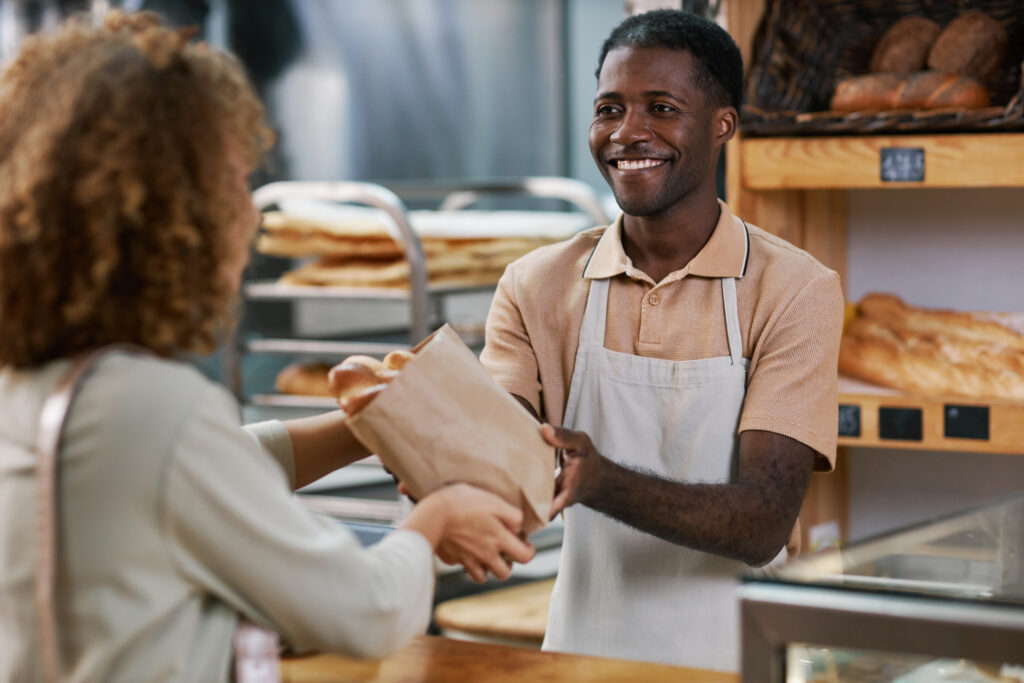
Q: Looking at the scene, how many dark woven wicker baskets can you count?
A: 1